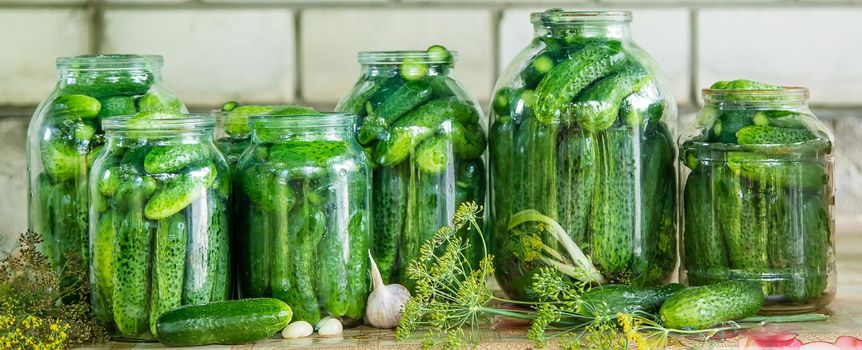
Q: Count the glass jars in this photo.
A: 7